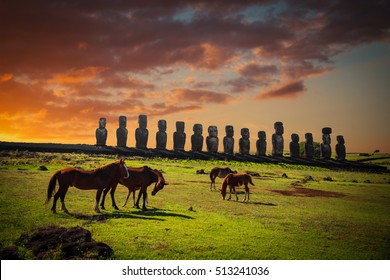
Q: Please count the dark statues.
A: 15